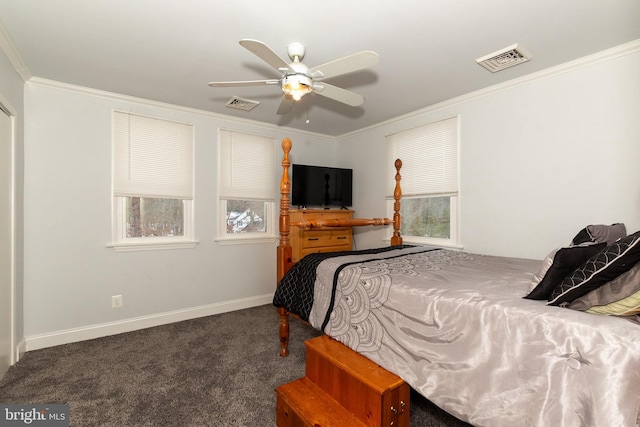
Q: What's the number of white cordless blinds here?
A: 3